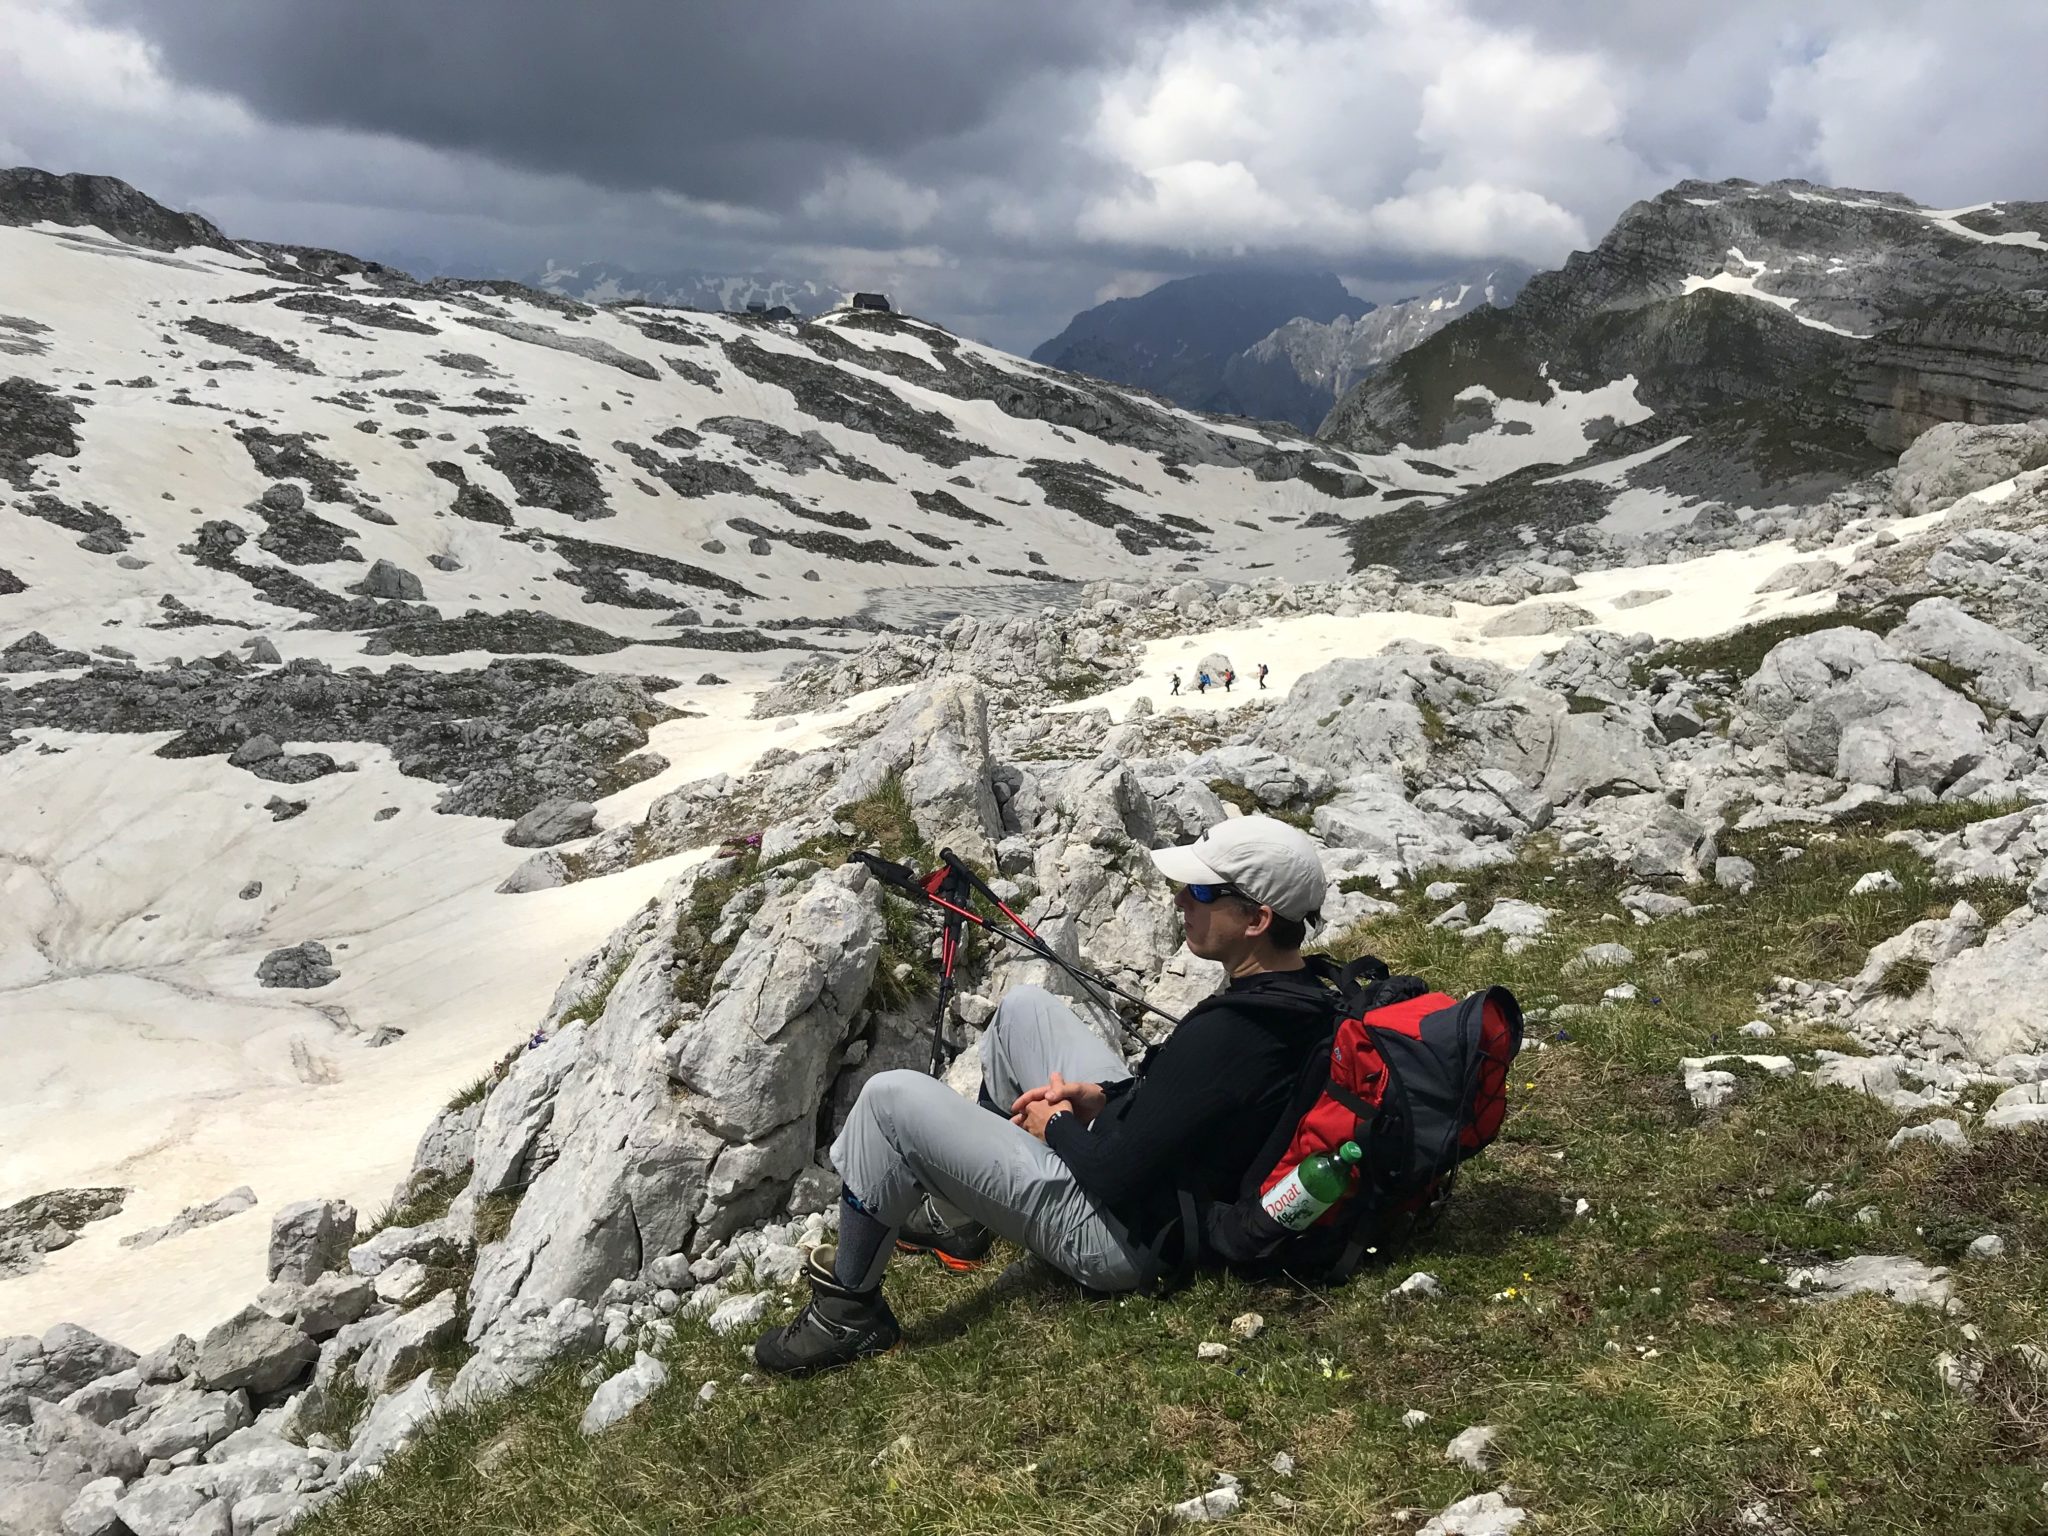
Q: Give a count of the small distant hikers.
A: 4